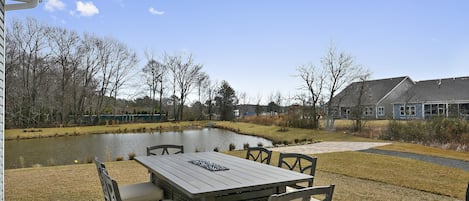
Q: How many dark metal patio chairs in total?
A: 6